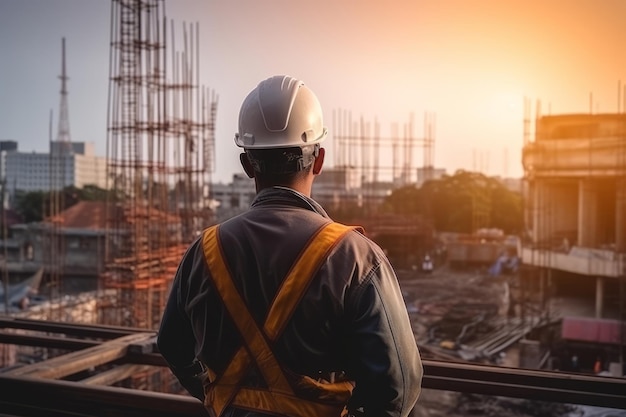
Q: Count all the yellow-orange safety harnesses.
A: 1